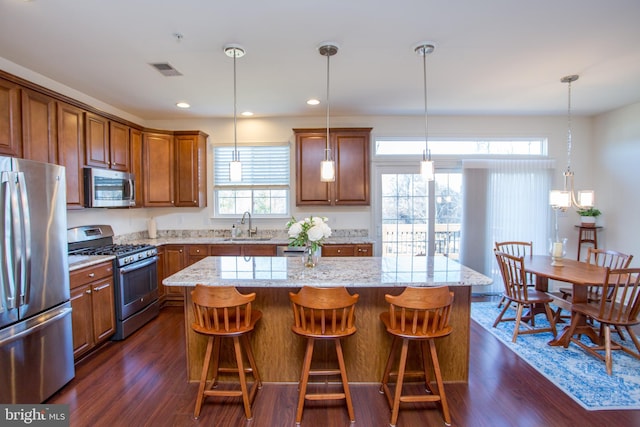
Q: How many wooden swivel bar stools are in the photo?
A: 3